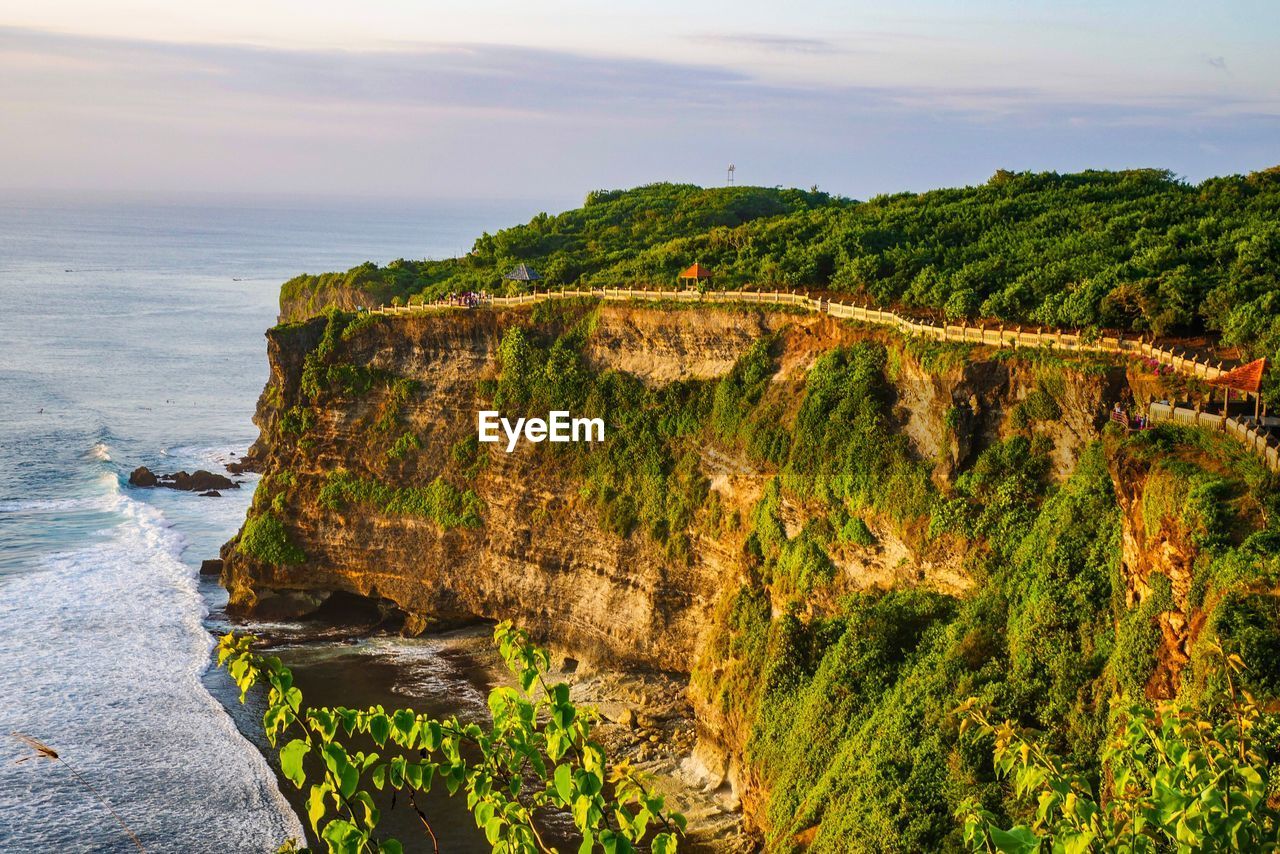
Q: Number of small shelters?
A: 3